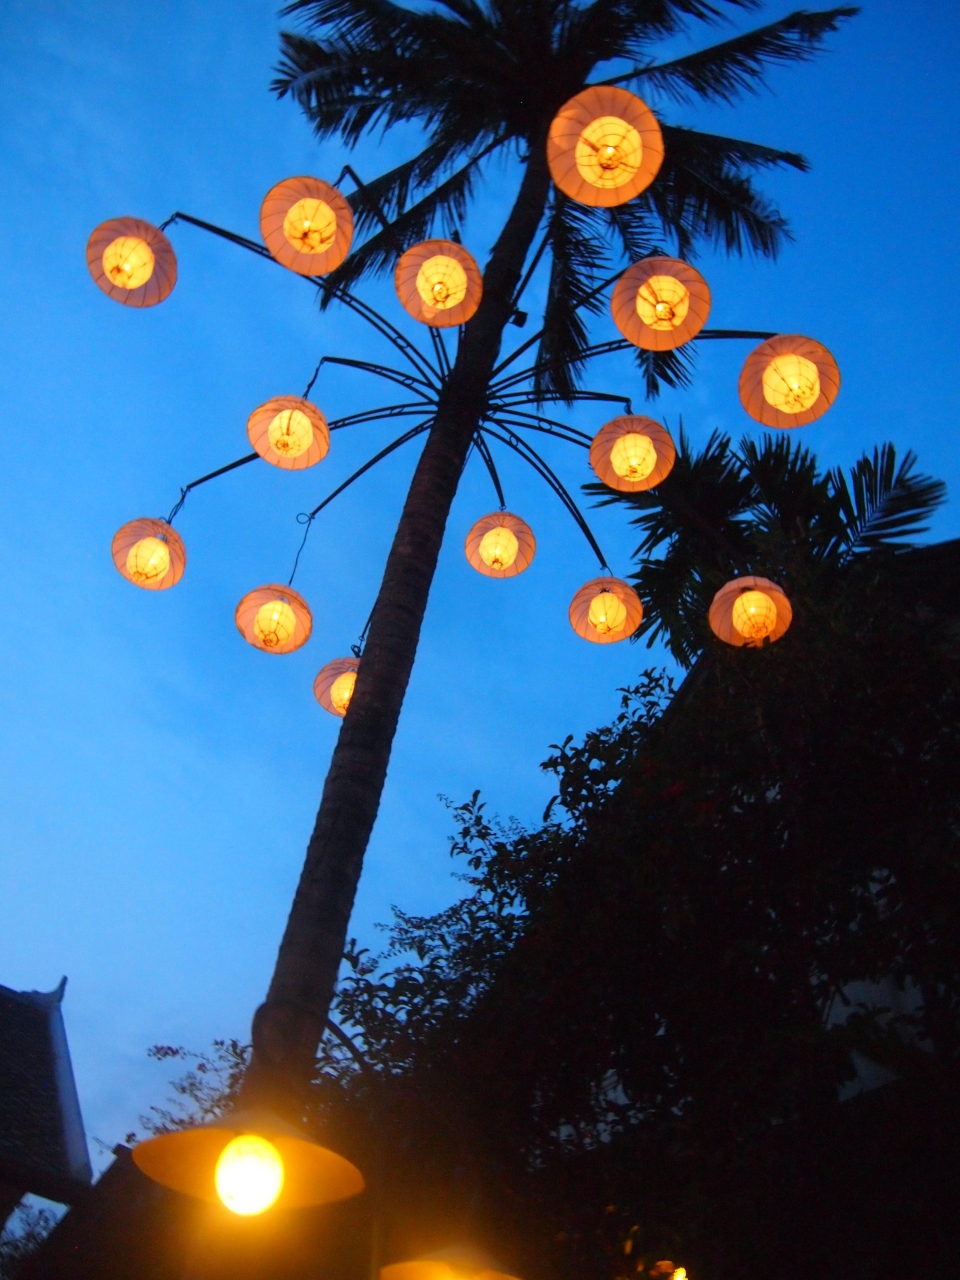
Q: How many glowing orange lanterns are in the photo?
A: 14